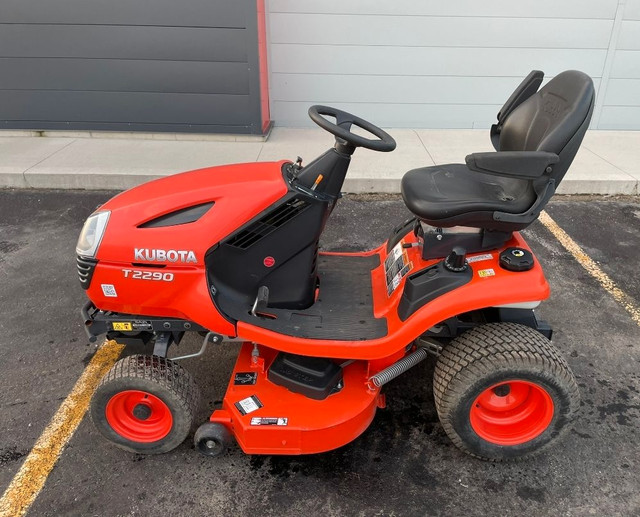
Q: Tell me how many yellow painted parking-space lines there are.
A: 2